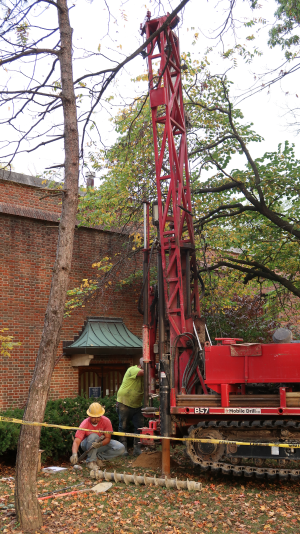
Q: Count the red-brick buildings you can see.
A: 1